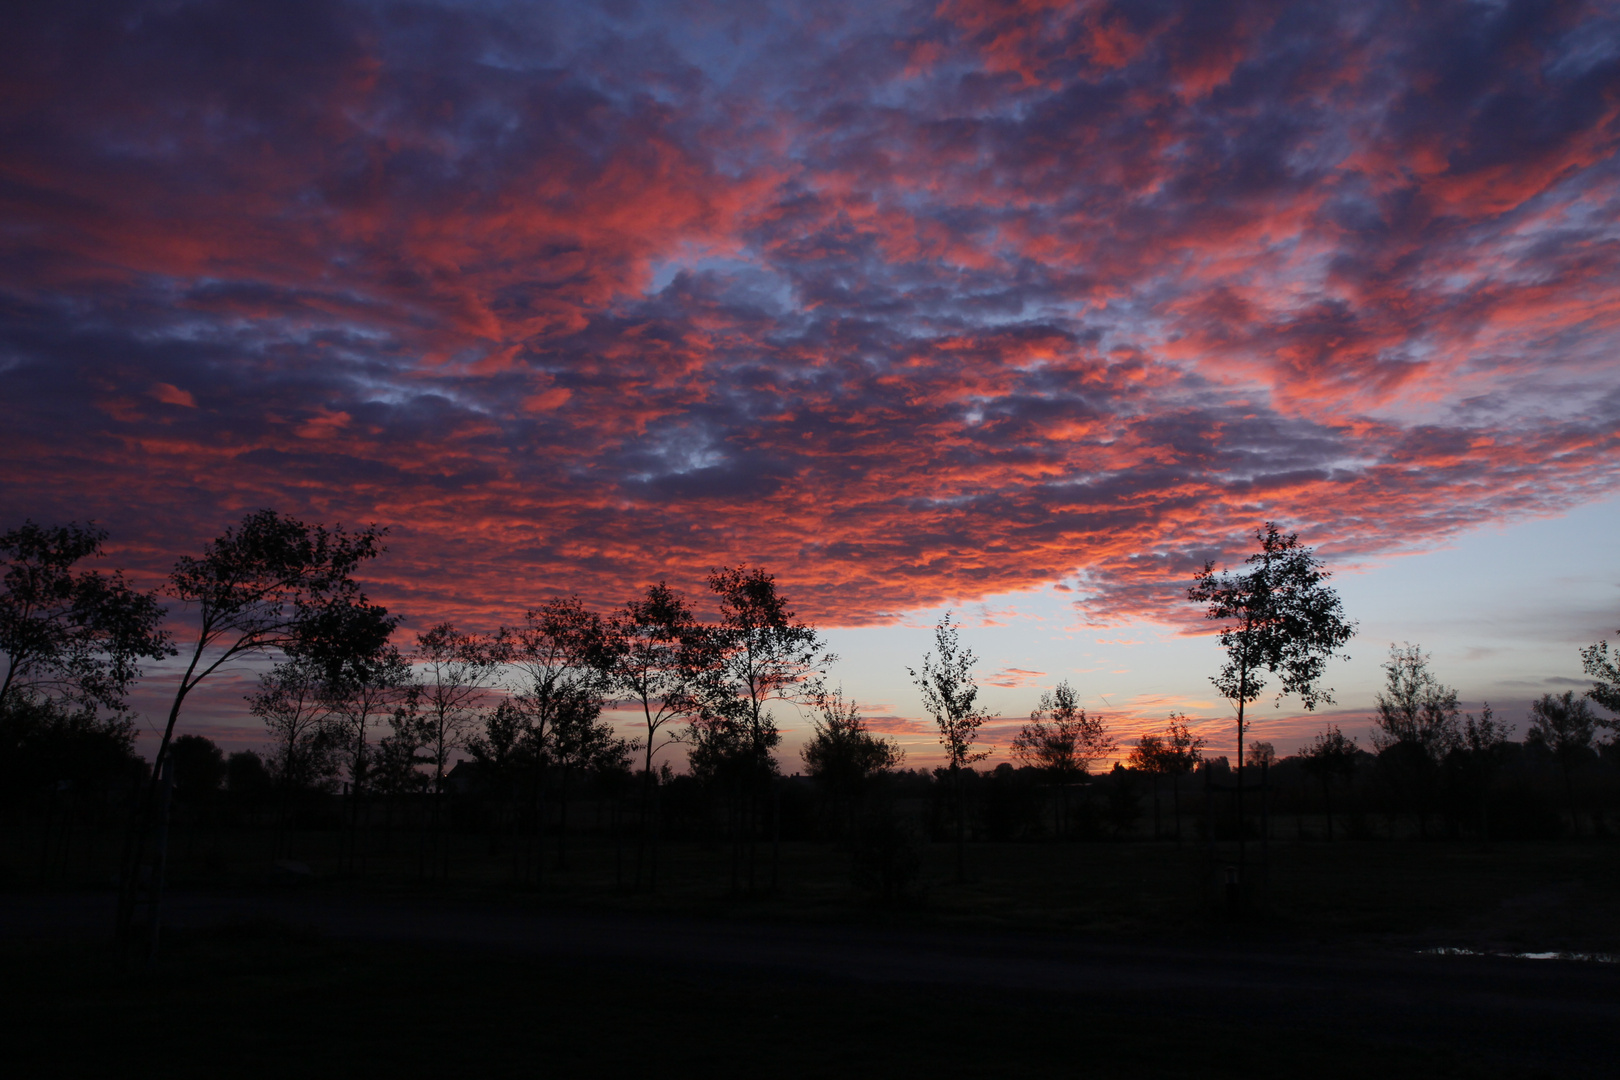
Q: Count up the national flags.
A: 0